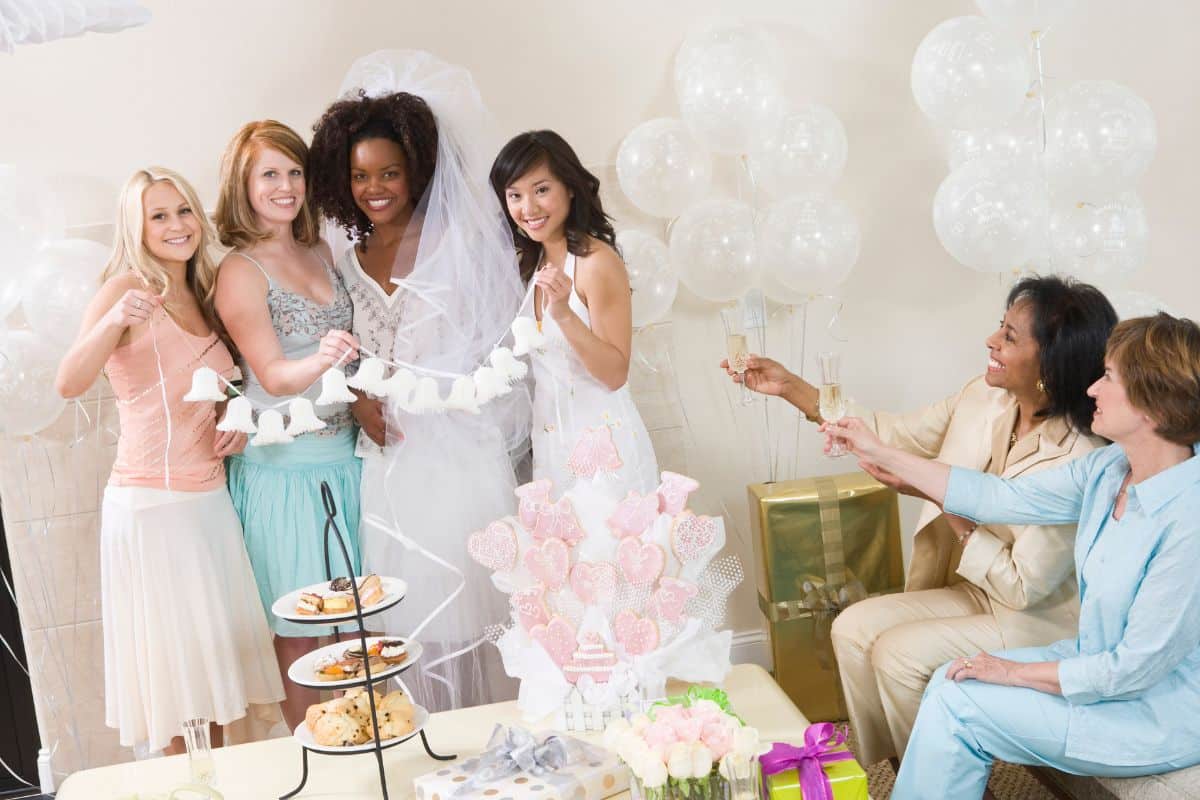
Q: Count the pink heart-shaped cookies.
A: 7